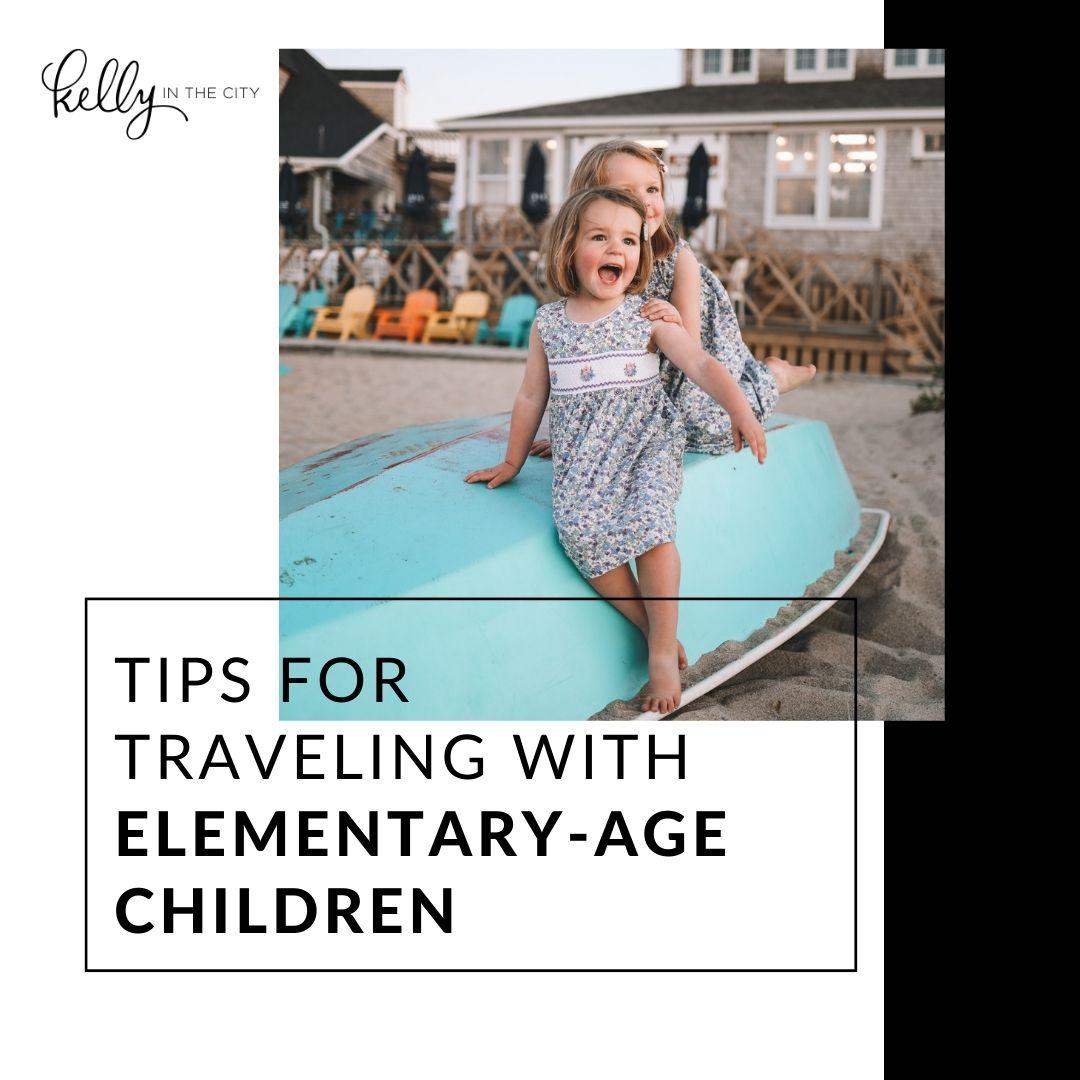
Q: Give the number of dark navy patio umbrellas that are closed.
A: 4